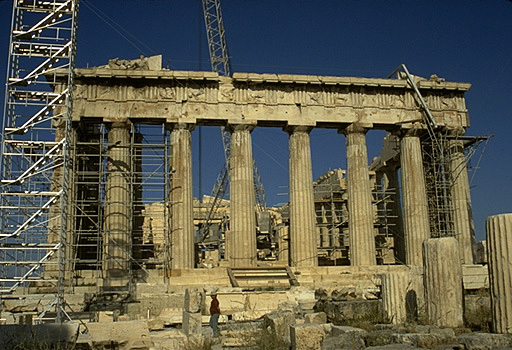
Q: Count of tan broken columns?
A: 3